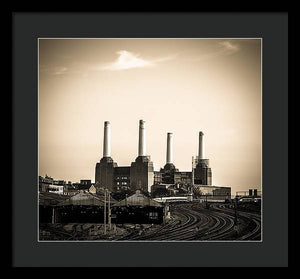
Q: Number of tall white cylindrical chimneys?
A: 4